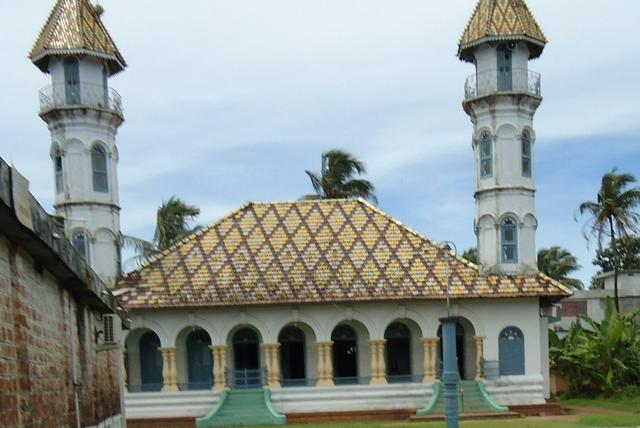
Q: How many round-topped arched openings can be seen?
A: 14